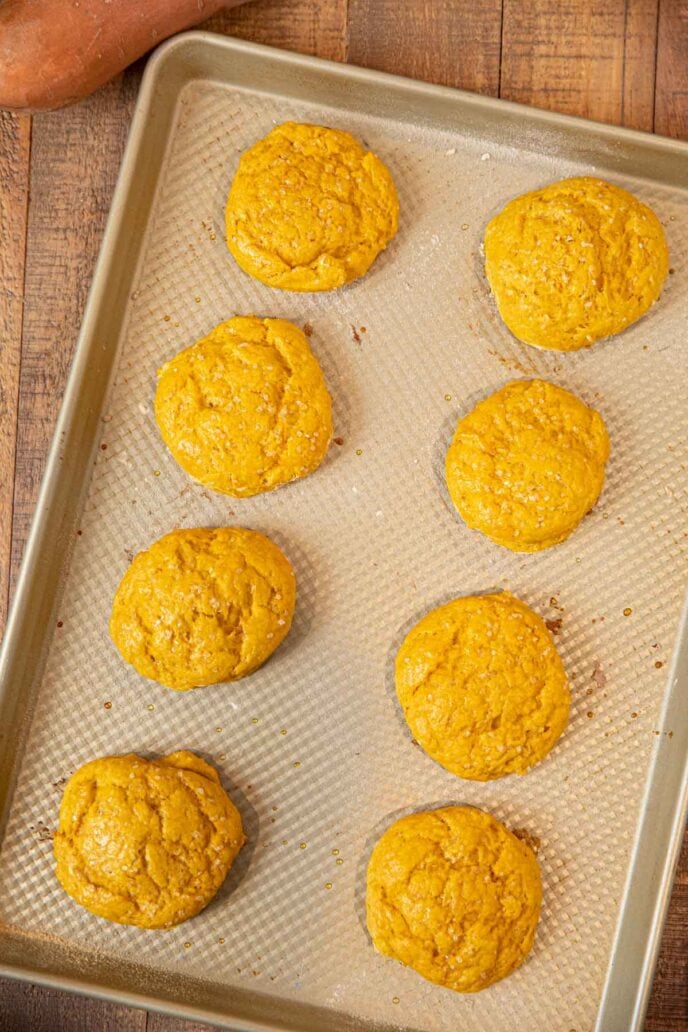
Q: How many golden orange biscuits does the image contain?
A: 8